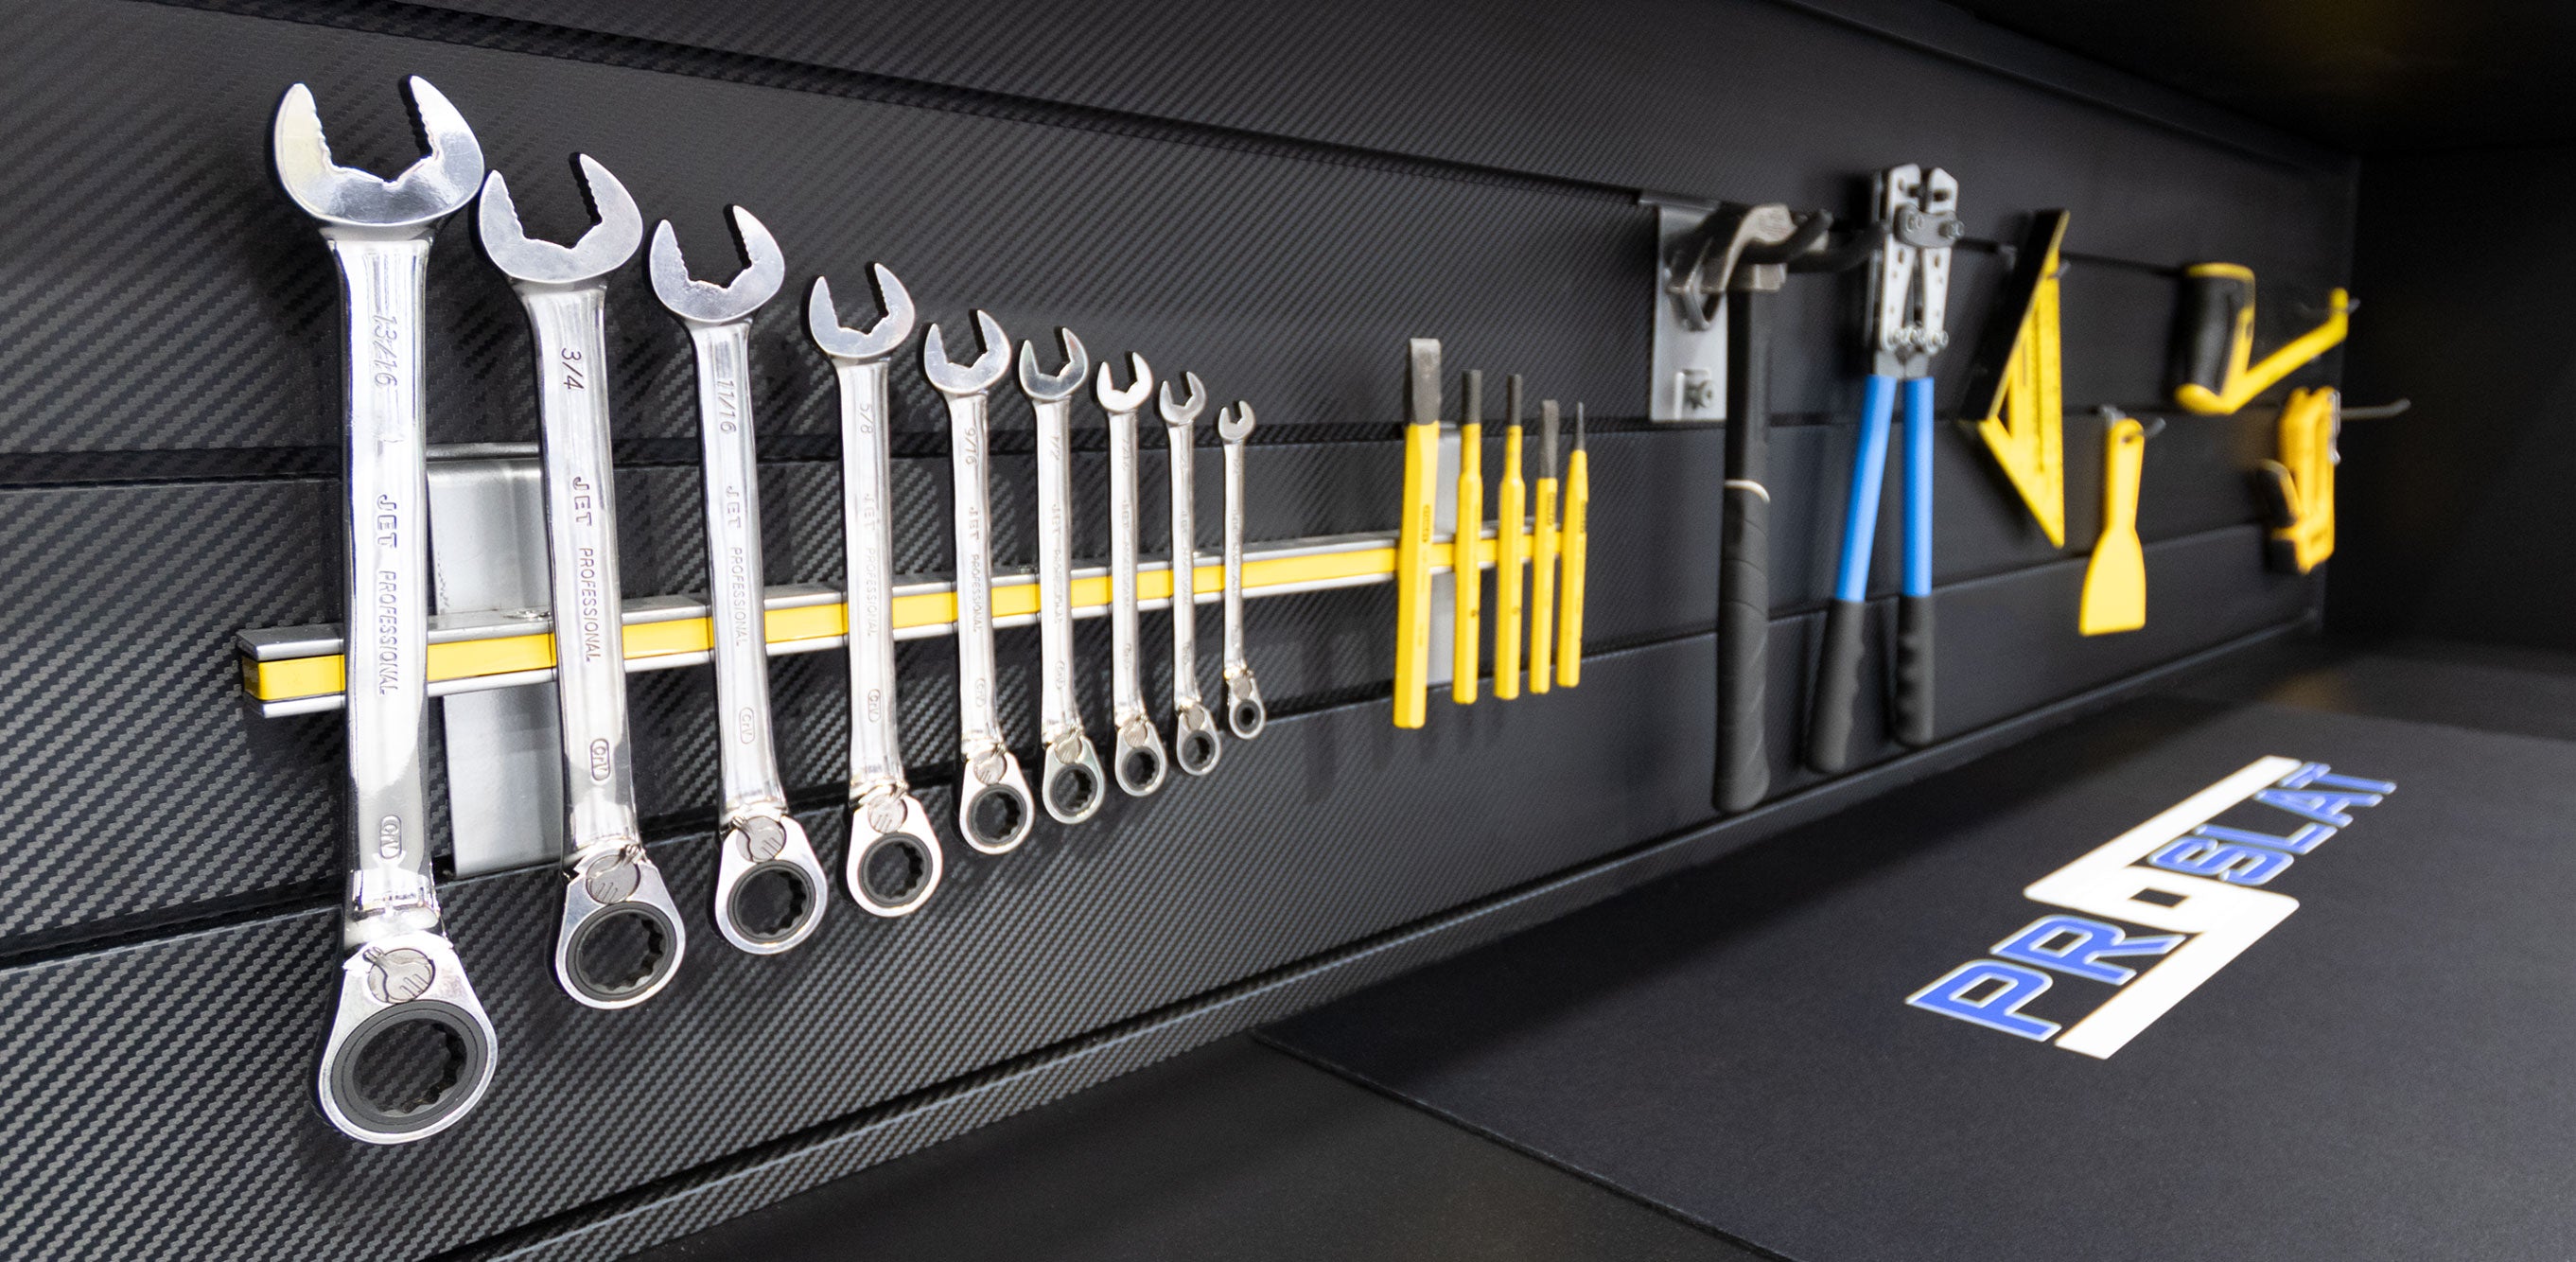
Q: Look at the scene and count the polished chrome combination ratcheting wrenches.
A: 9